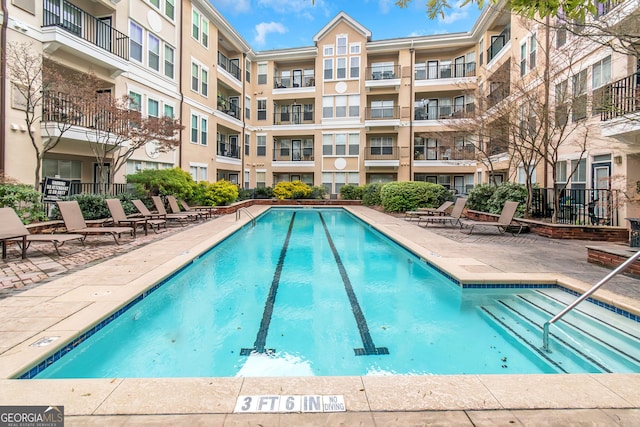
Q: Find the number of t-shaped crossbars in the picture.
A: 2